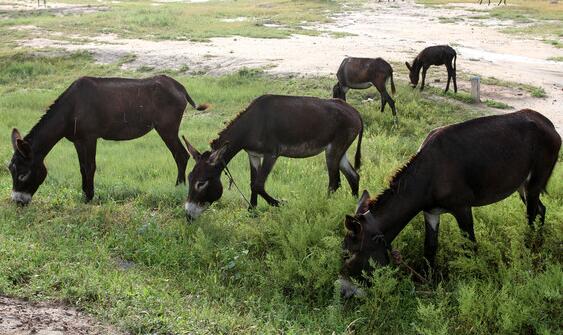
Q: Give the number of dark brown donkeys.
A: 5